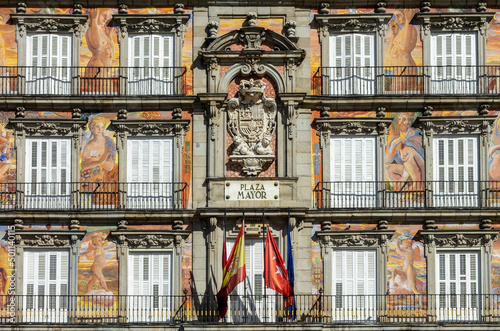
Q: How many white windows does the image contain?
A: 13